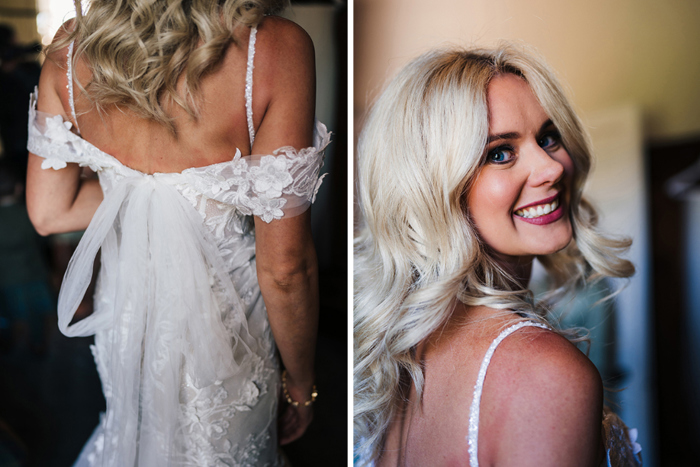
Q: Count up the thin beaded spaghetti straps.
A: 3